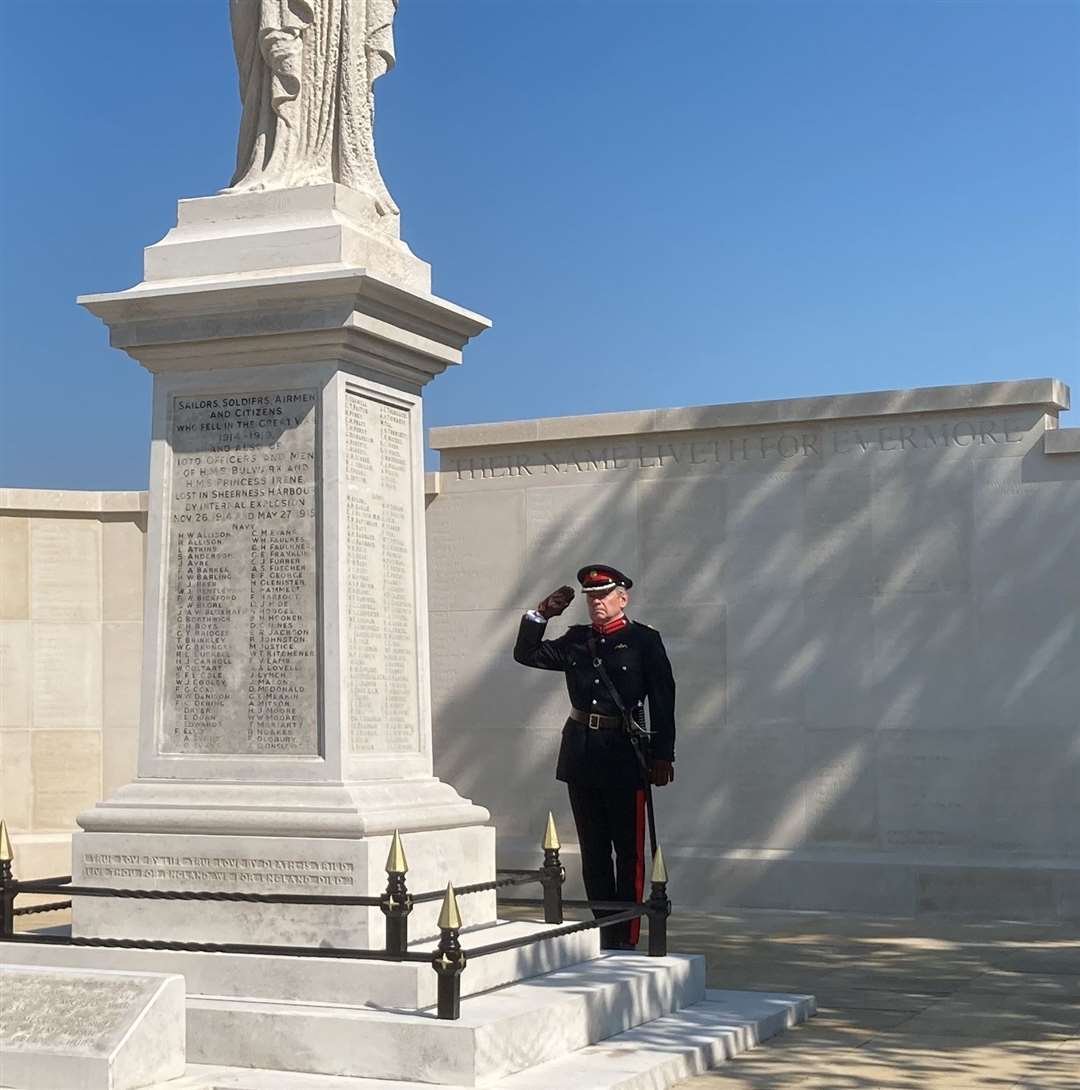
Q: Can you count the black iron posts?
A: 5